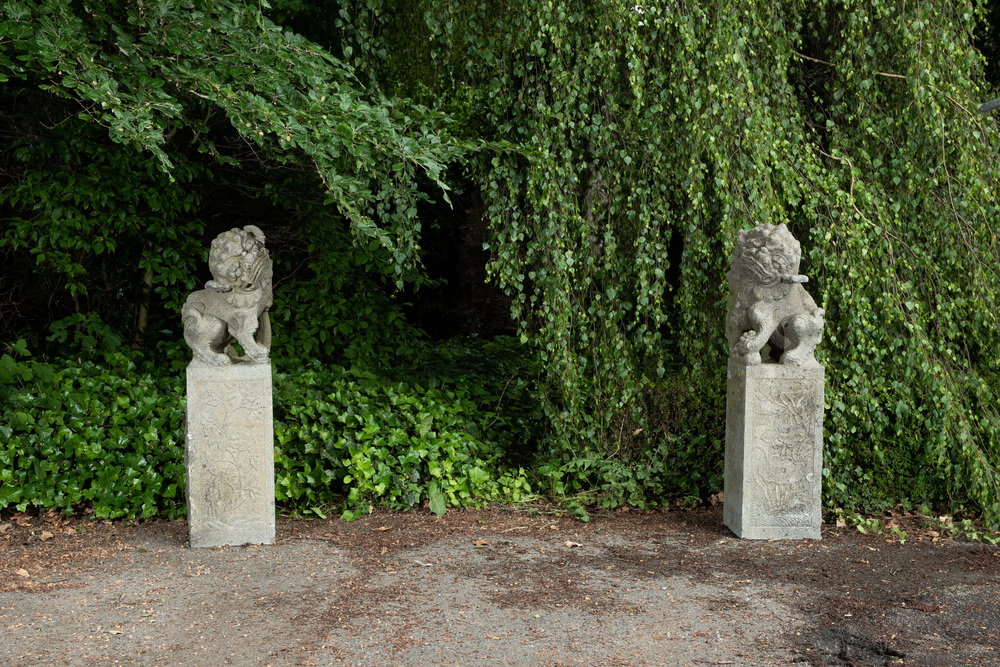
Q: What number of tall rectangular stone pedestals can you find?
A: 2